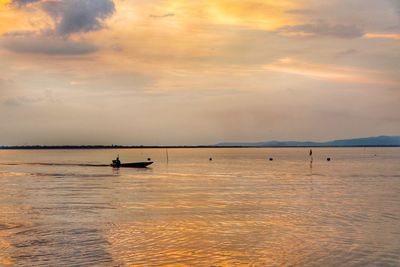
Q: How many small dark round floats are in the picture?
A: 4